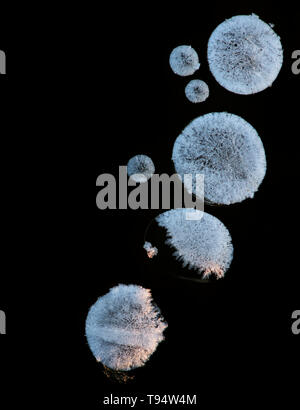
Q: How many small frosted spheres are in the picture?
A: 3